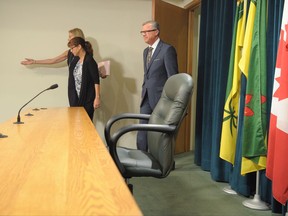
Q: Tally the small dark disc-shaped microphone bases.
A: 5